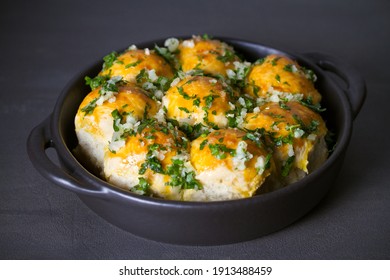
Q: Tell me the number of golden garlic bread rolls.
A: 8